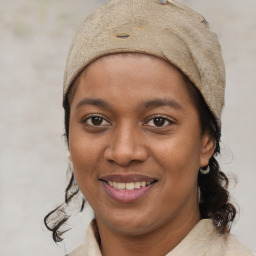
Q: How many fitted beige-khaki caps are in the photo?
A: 1